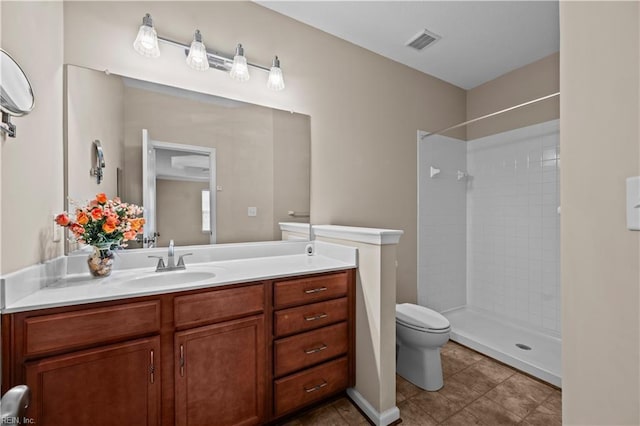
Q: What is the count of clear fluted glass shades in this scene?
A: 4